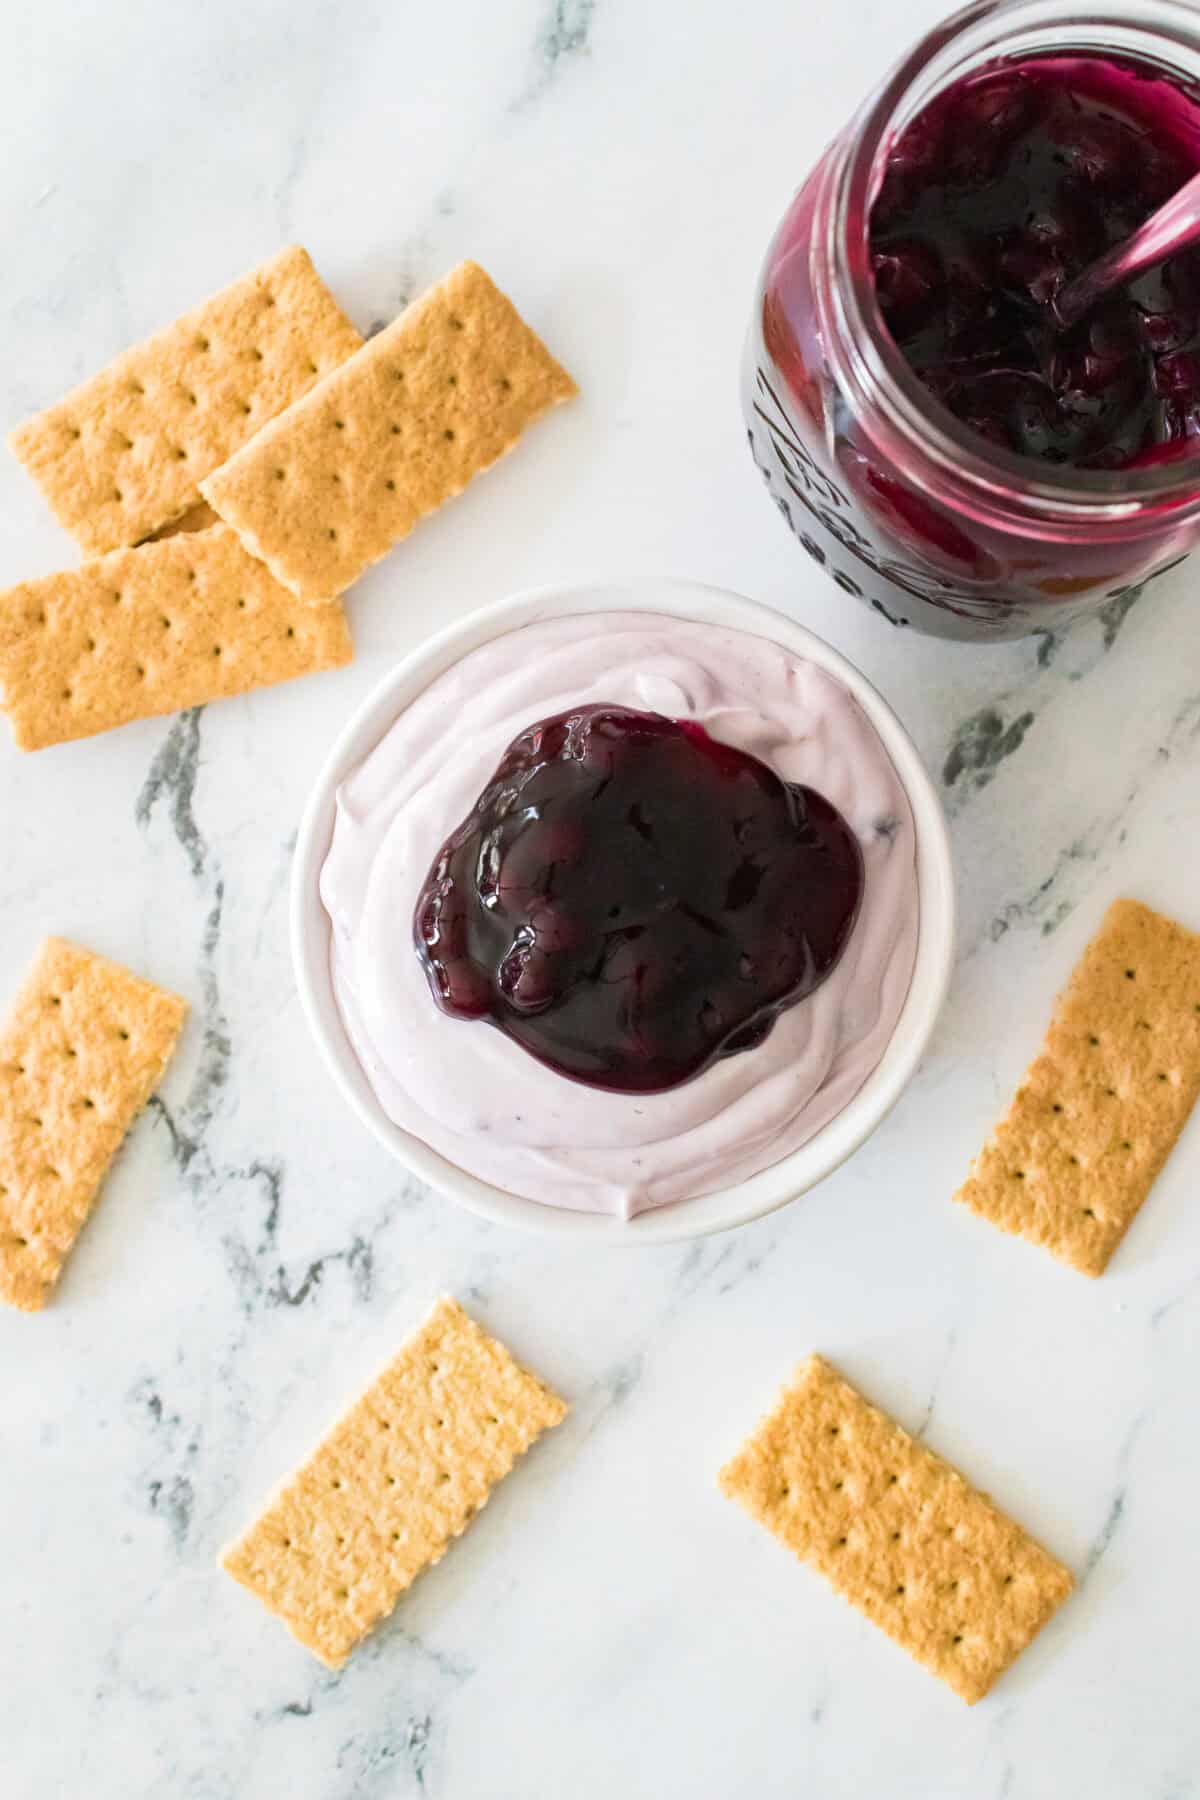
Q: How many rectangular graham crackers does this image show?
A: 7